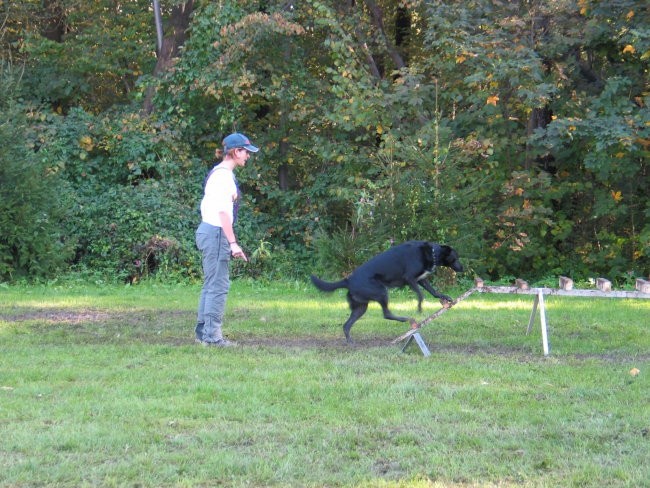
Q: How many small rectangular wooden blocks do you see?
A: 7